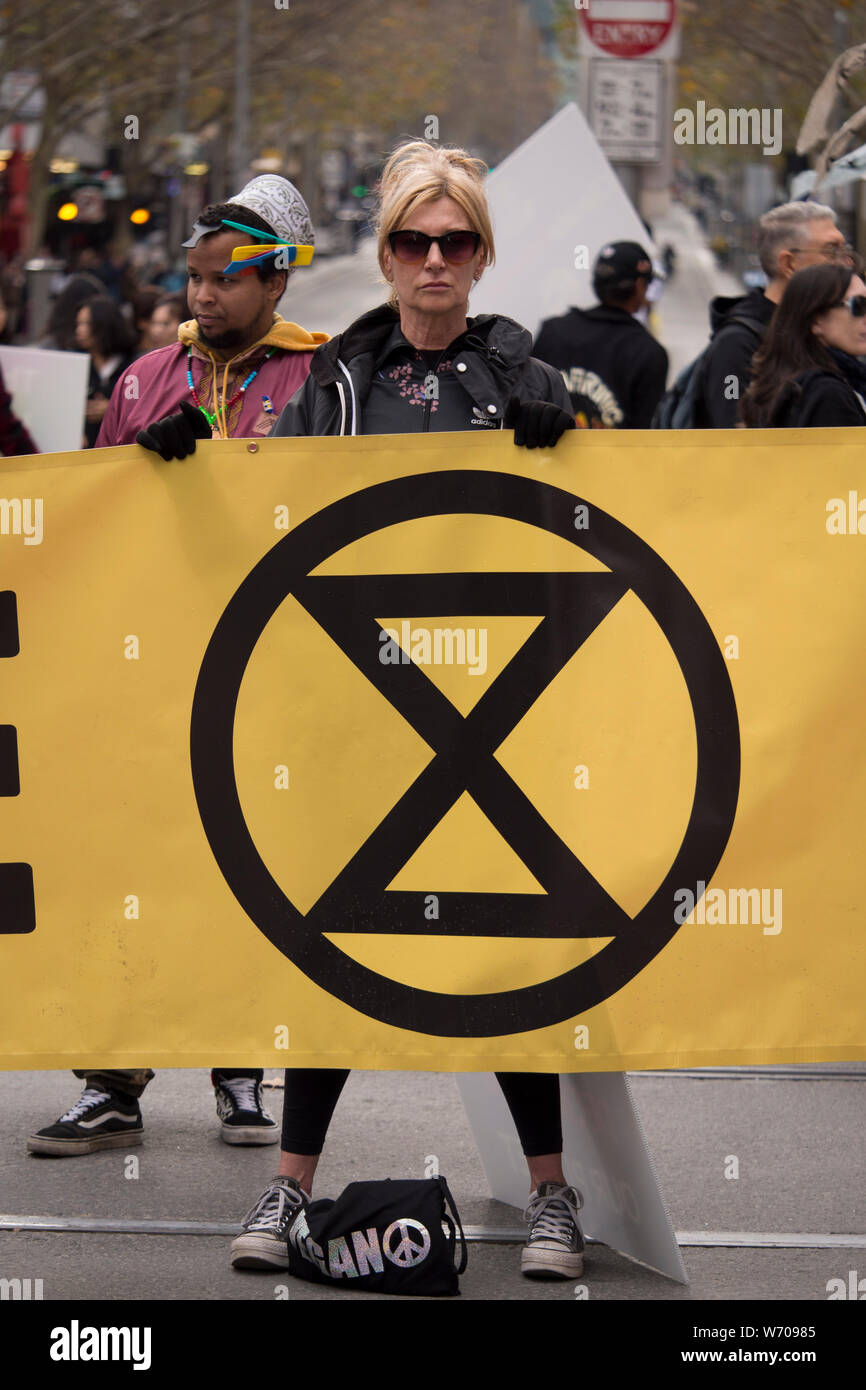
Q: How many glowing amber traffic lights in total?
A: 2